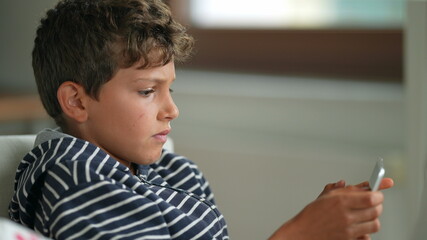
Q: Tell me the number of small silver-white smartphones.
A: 1